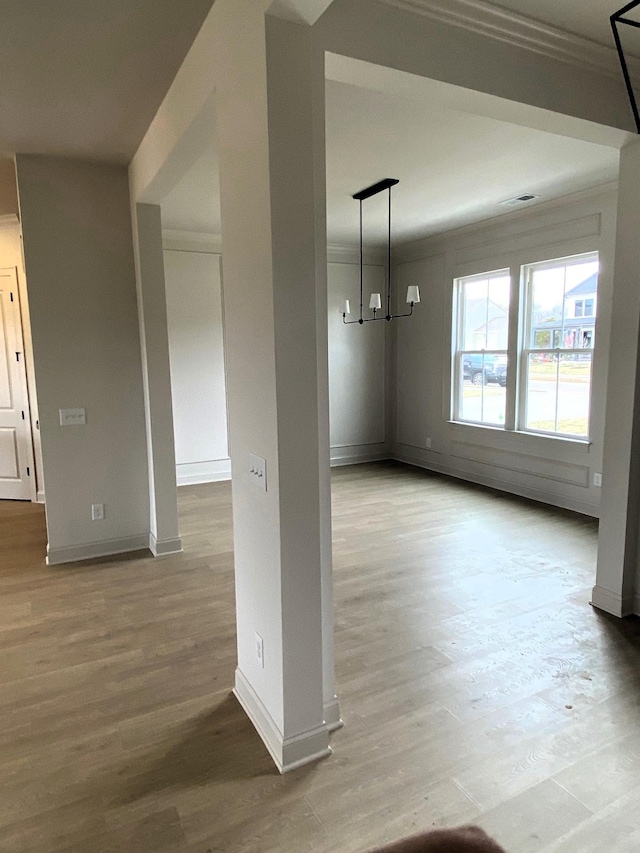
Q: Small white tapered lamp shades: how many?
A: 3